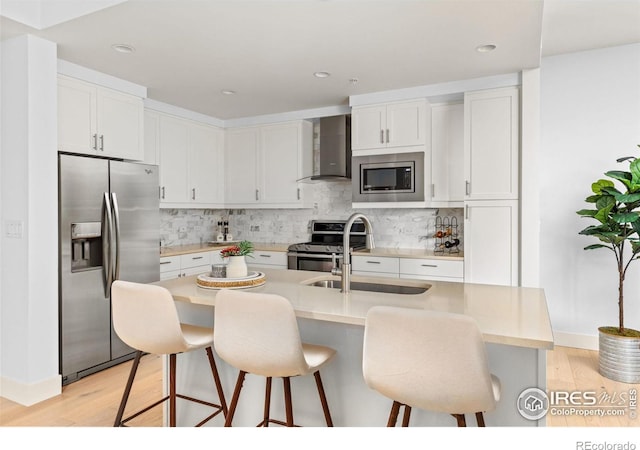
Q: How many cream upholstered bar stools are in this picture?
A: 3